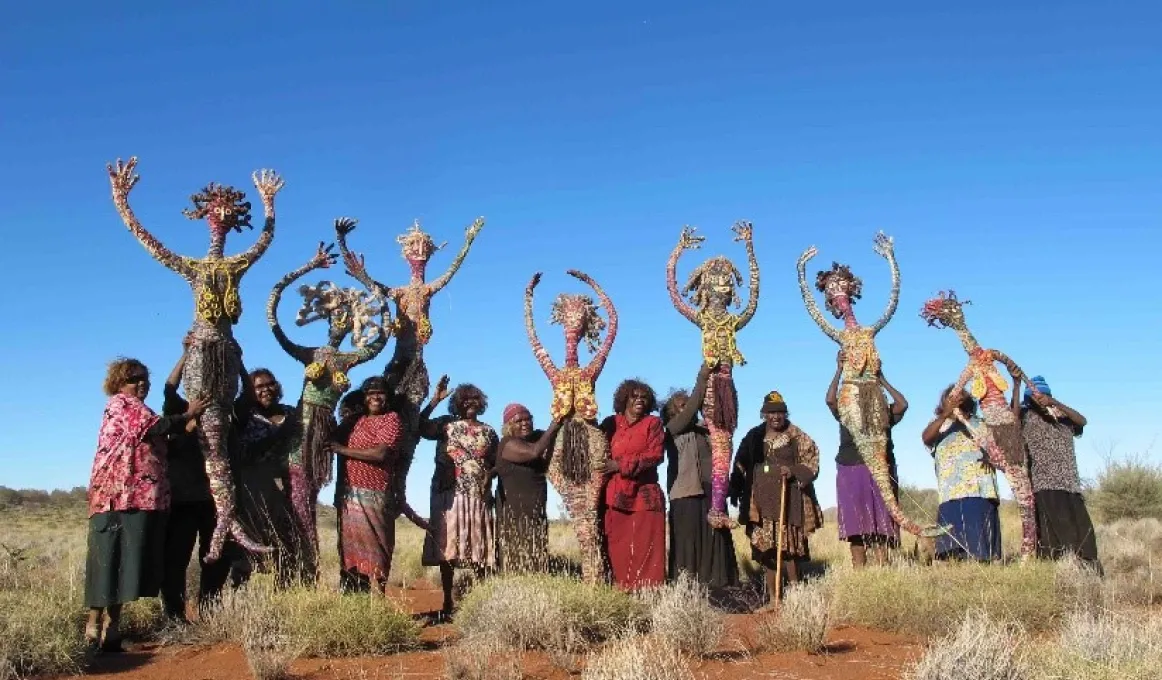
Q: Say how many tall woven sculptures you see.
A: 7